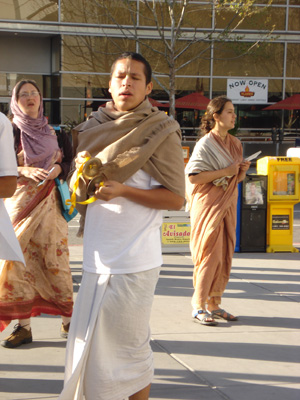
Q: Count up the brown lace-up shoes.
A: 2